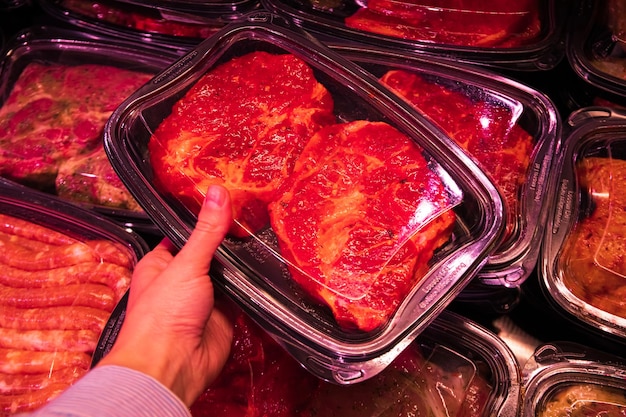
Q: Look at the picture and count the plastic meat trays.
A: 10